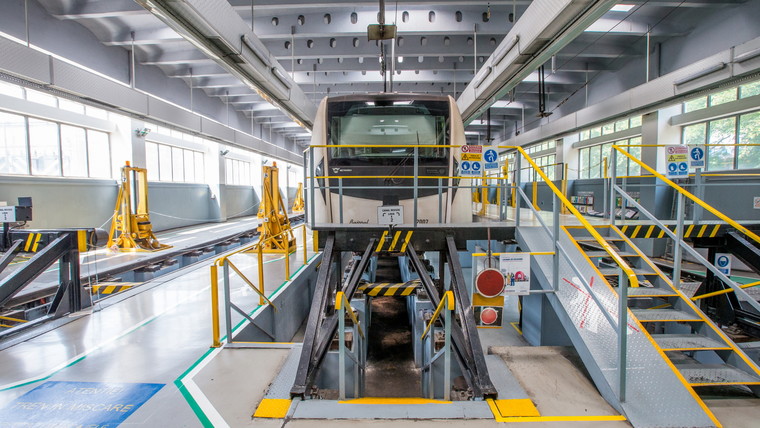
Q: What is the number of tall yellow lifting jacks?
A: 3